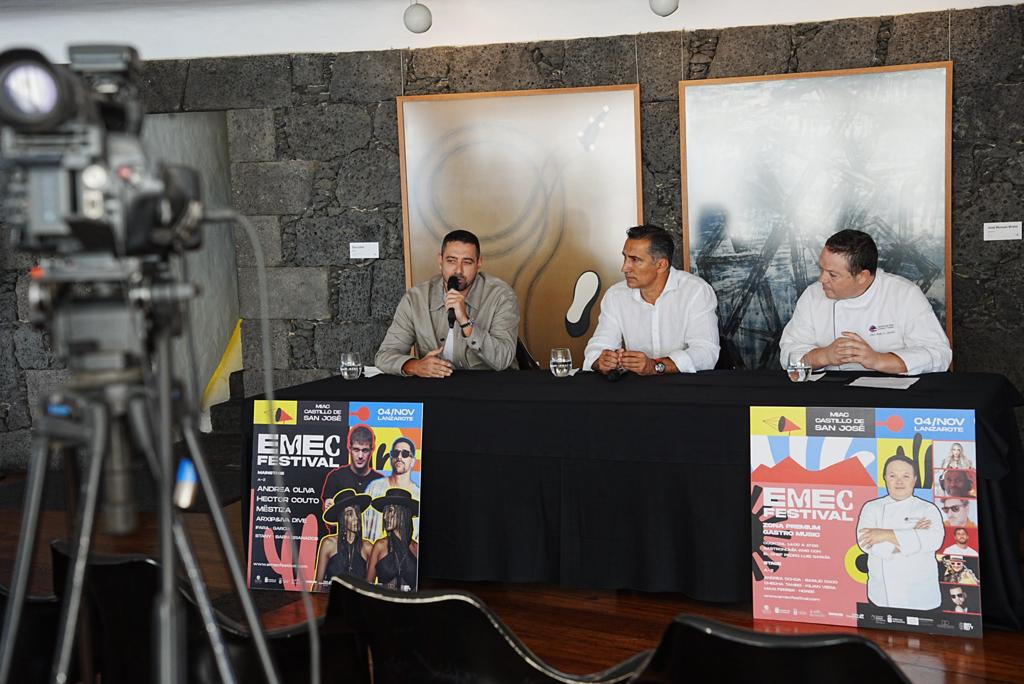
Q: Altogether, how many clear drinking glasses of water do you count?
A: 3